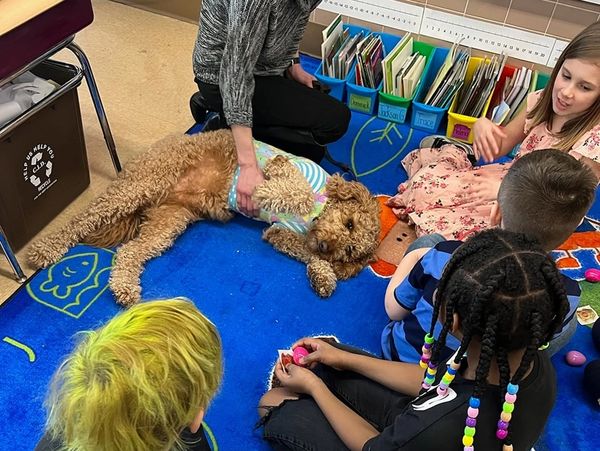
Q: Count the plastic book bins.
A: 7